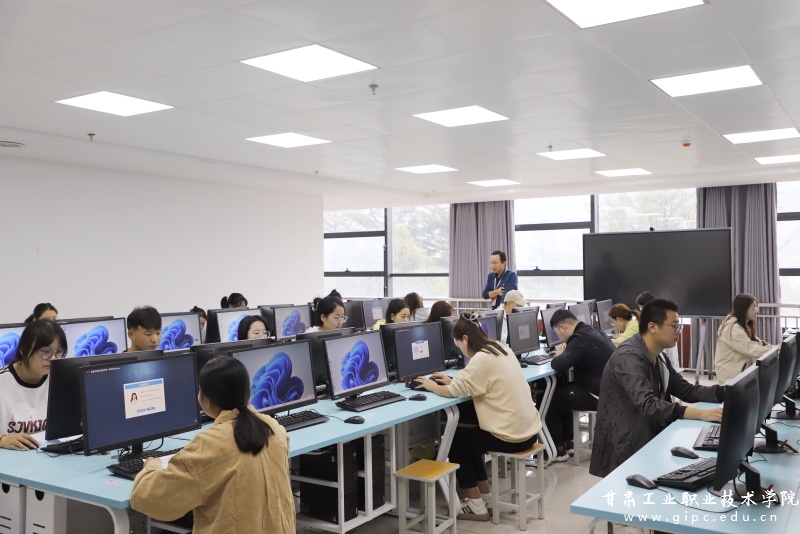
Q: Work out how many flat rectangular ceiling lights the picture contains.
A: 12